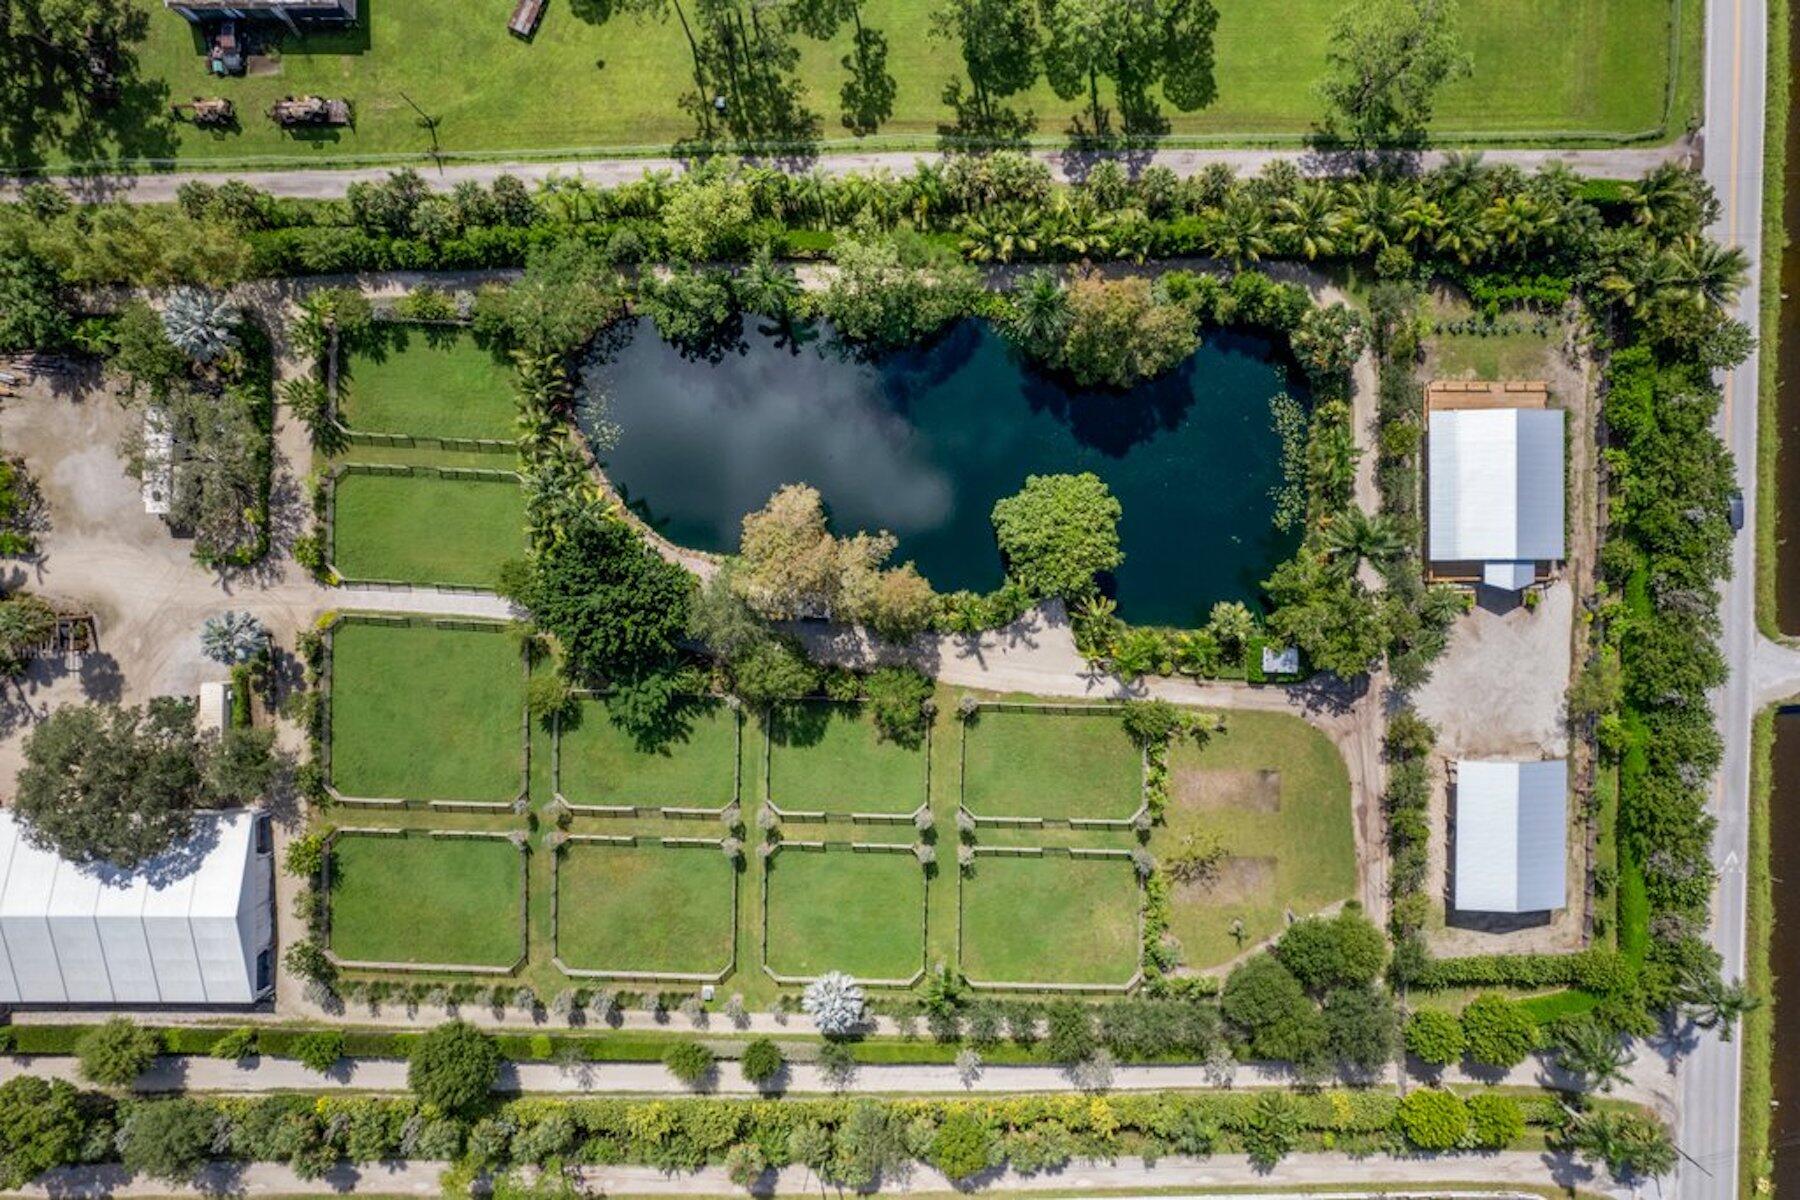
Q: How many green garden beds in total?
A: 10